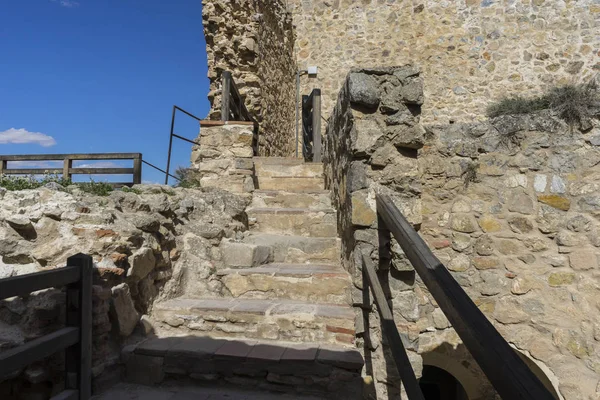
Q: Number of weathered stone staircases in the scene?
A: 1